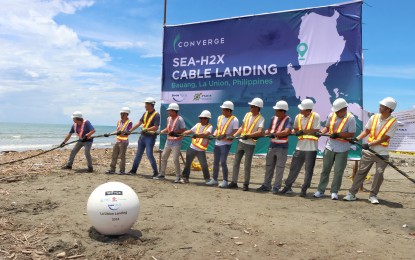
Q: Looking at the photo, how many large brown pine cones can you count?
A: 0